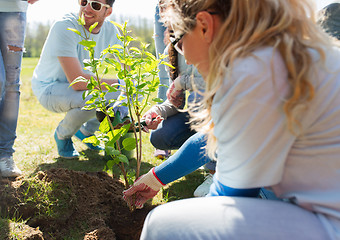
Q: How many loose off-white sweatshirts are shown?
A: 1